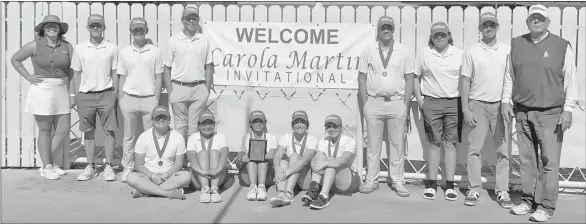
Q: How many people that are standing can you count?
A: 8